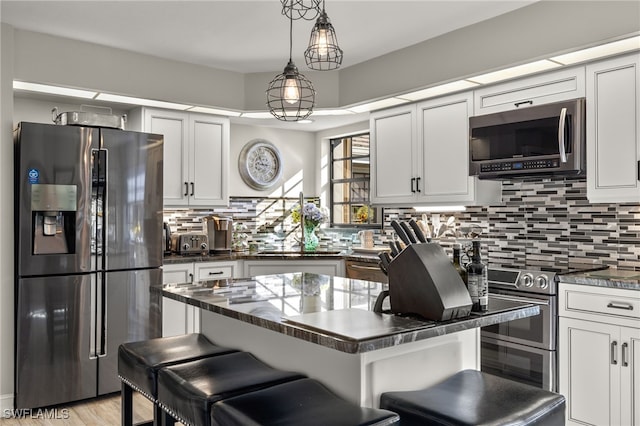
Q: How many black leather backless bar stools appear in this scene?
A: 4